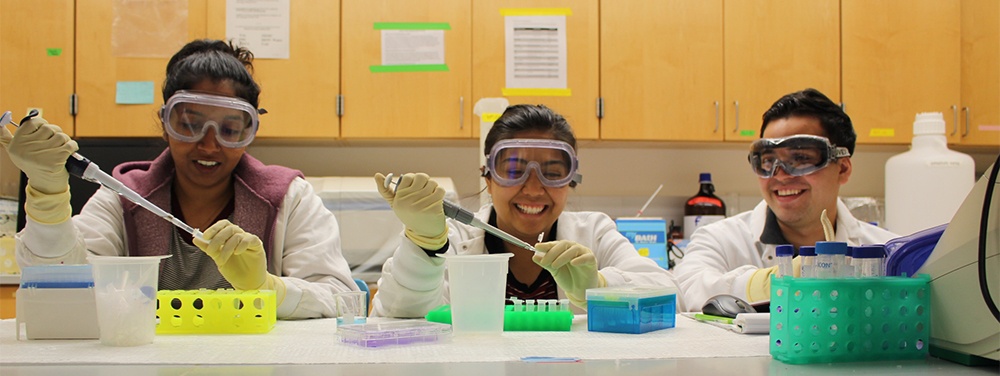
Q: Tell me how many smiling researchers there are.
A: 3